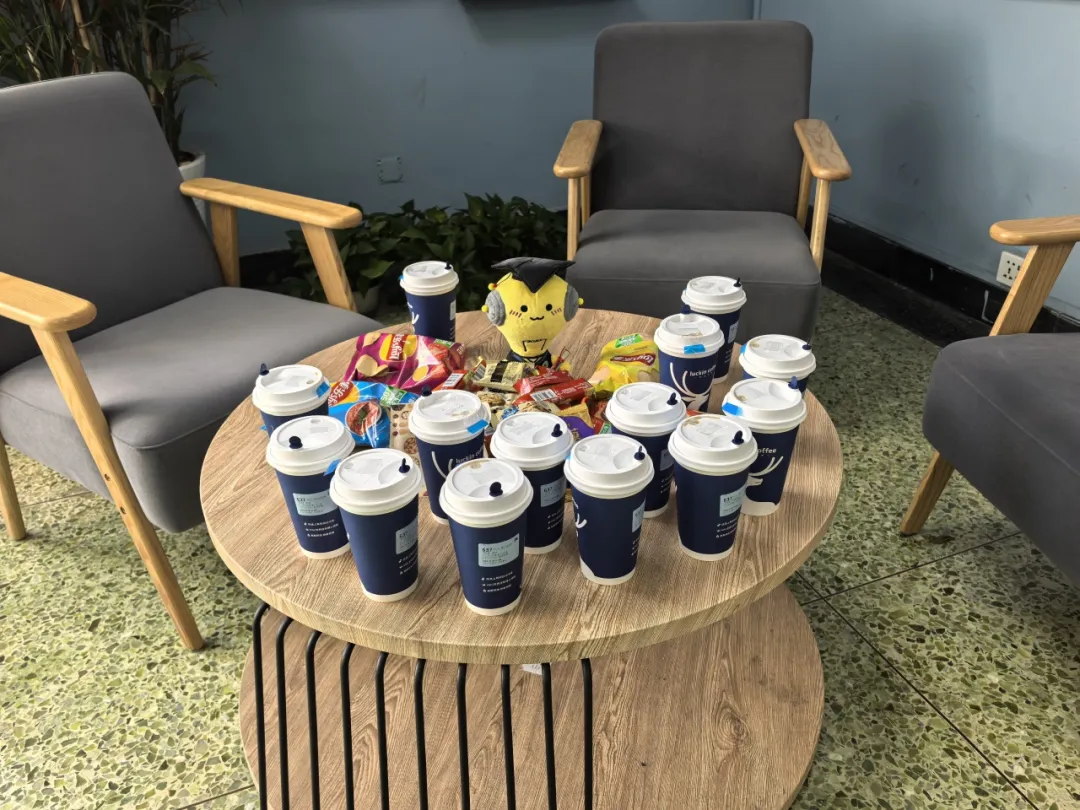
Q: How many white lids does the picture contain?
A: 14